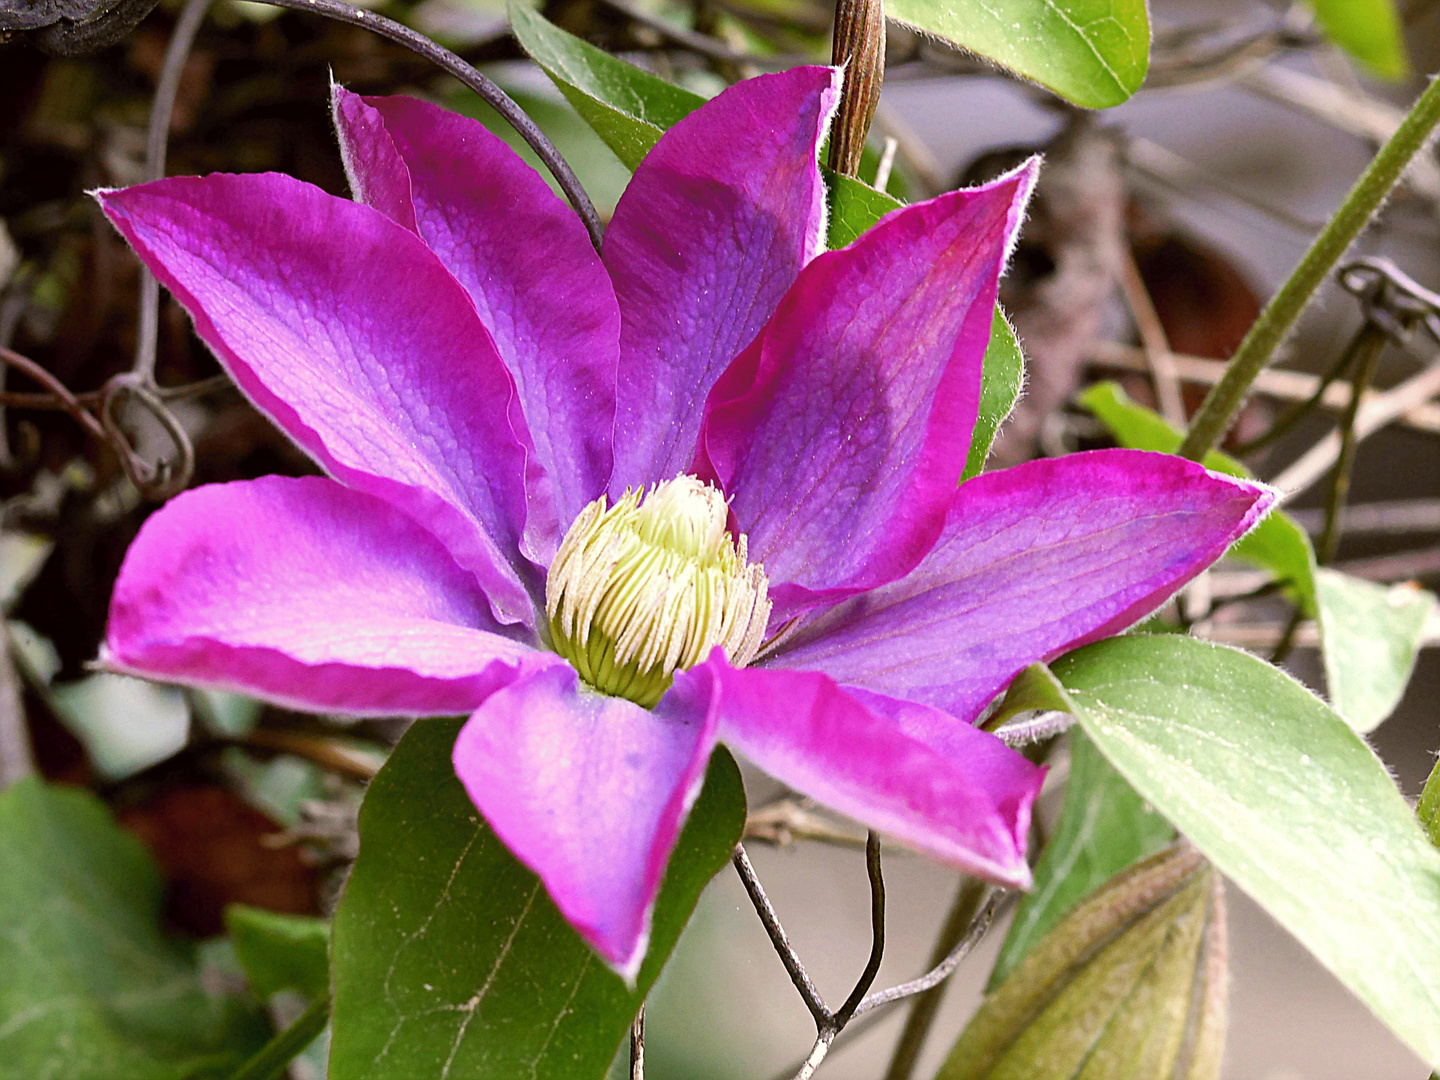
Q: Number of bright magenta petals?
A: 8